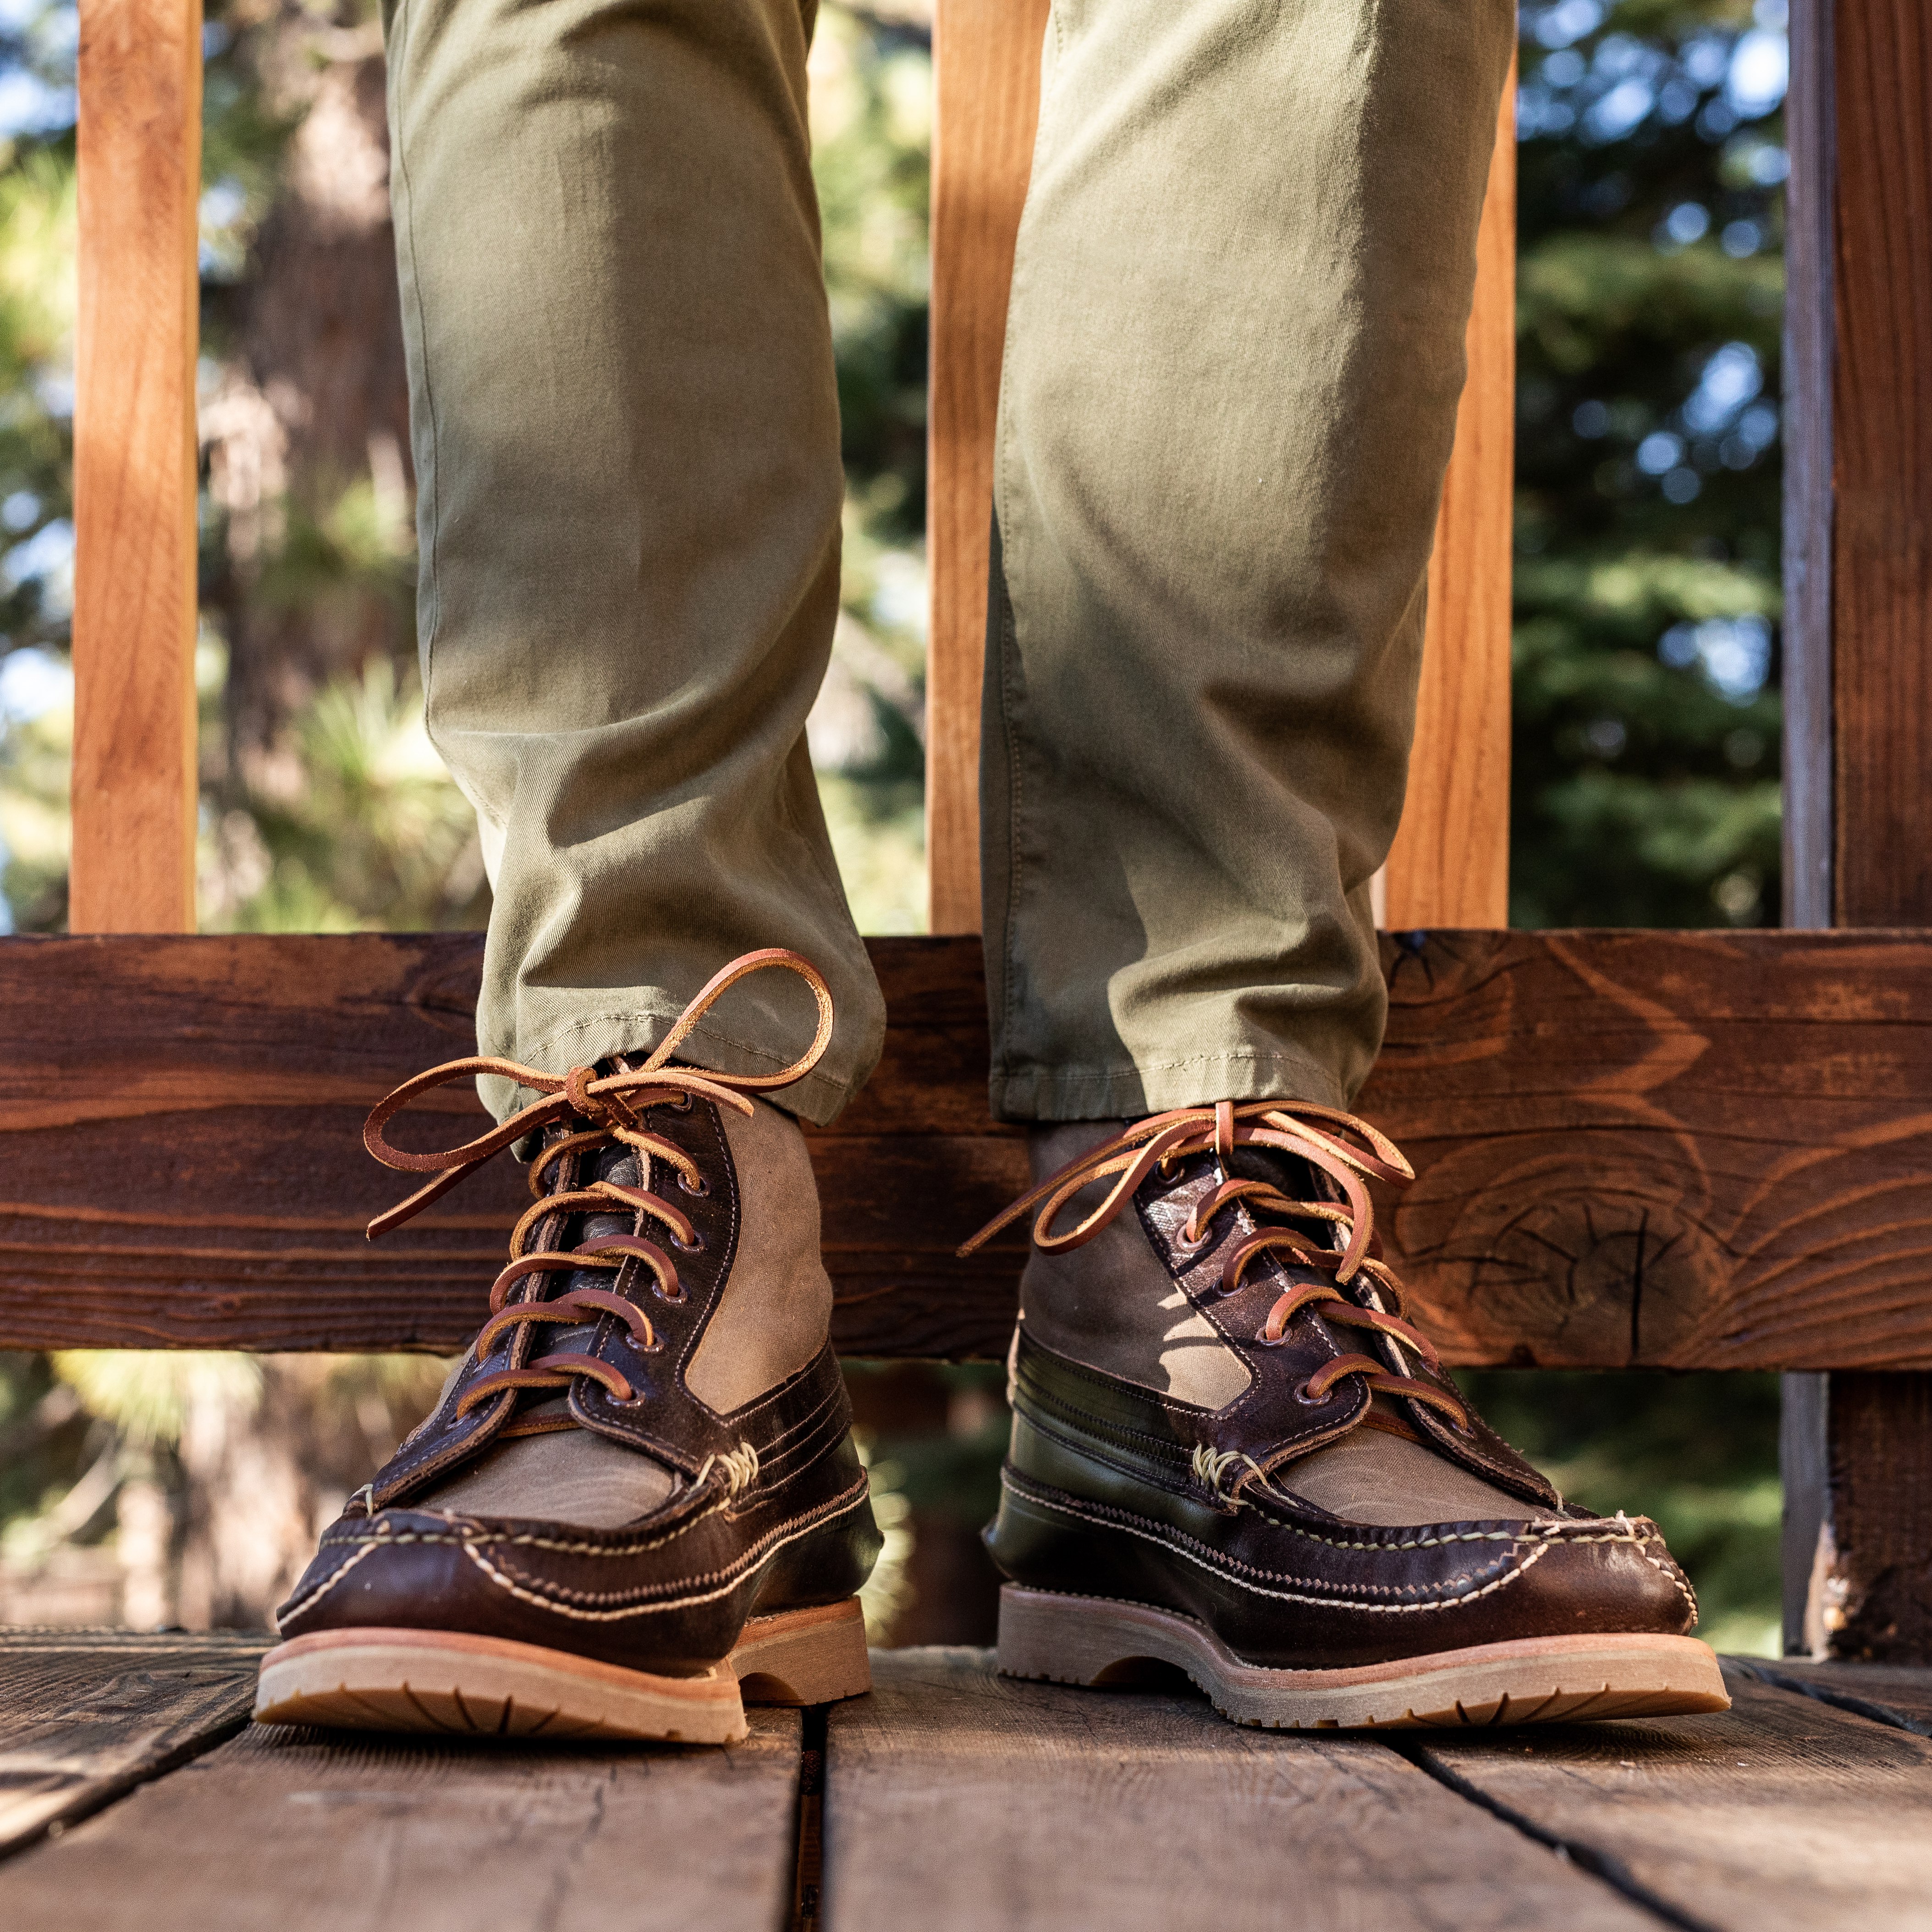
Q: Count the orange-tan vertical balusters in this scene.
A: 3